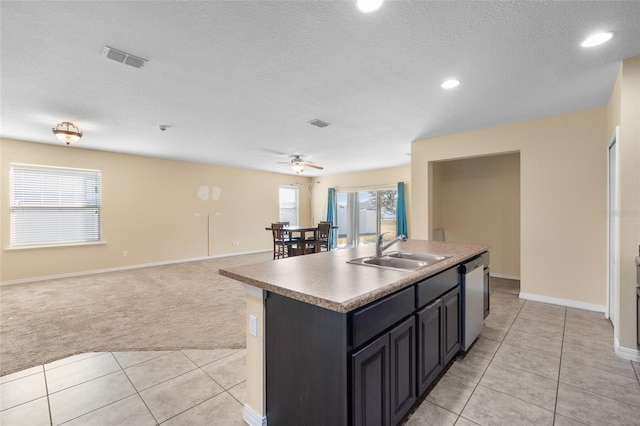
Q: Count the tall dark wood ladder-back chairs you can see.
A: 4